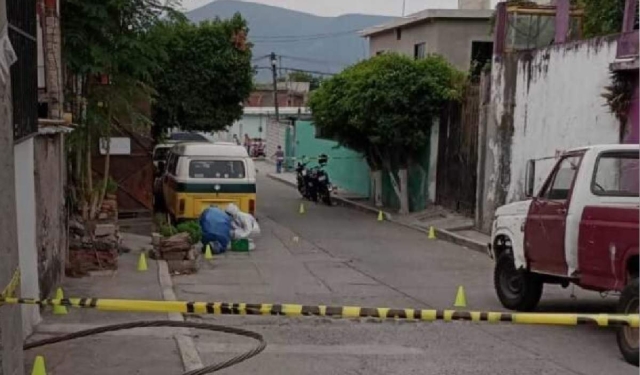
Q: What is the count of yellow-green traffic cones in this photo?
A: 8